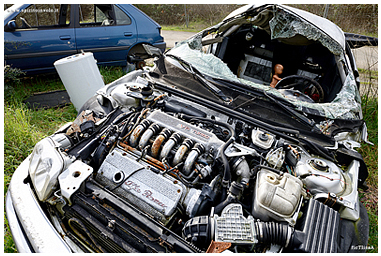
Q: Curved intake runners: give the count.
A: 6